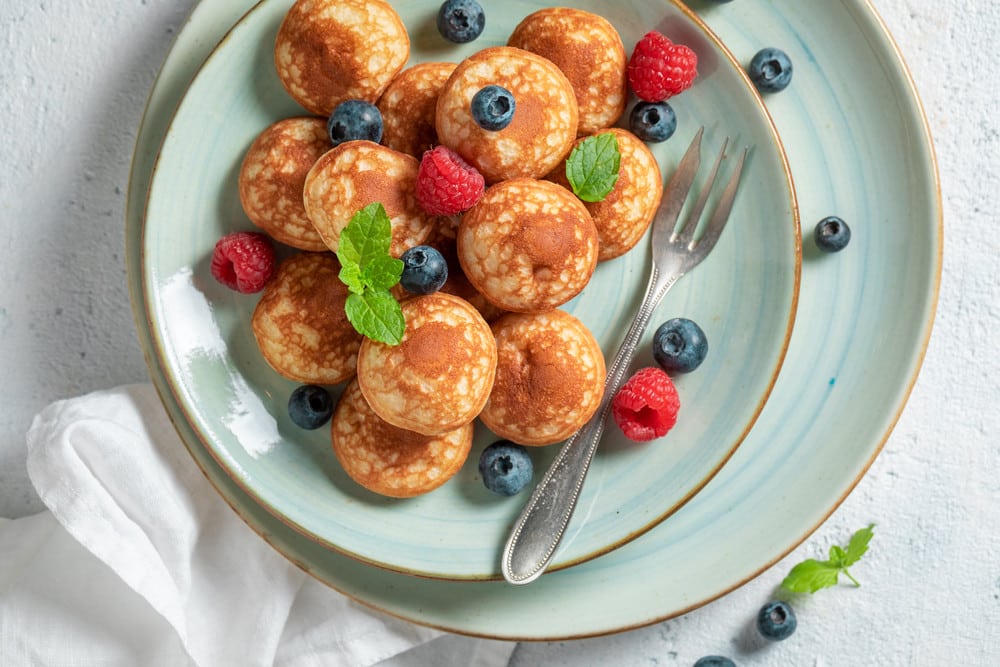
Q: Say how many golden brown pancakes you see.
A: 13